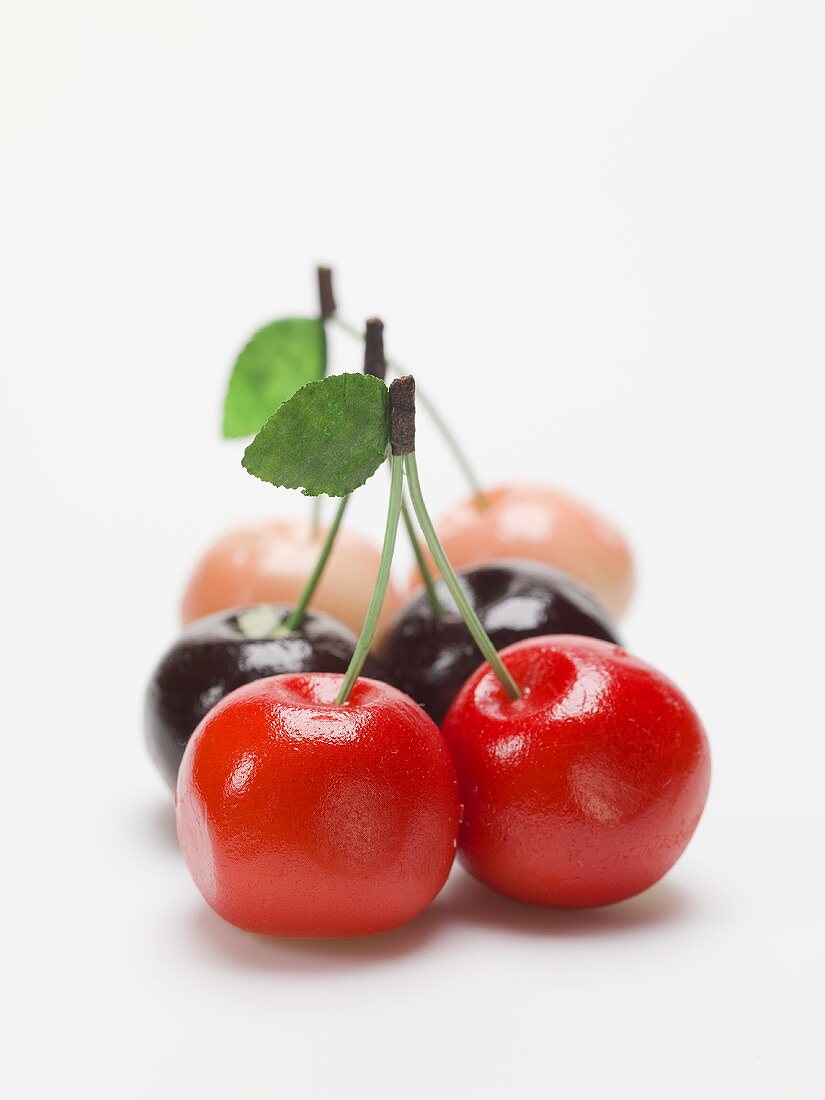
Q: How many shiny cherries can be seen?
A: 6